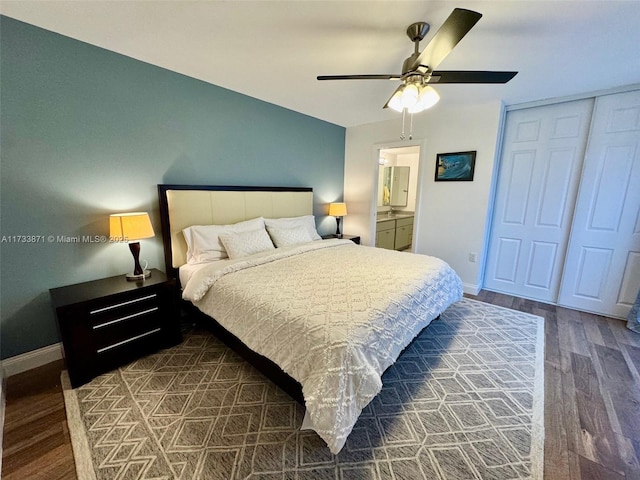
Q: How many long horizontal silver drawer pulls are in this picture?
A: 3